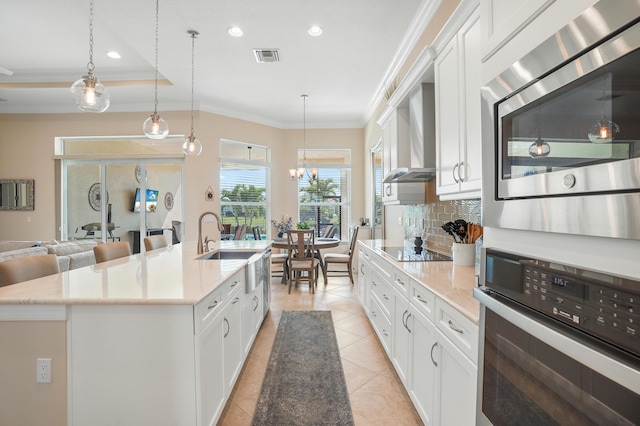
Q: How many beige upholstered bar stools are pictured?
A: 3